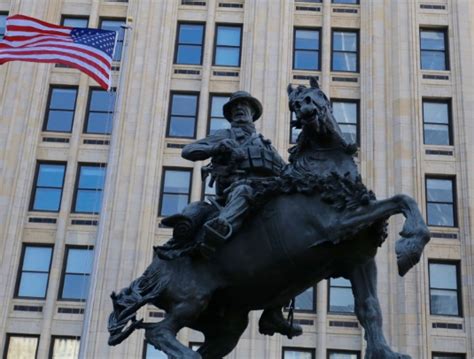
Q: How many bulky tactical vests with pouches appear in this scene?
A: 1